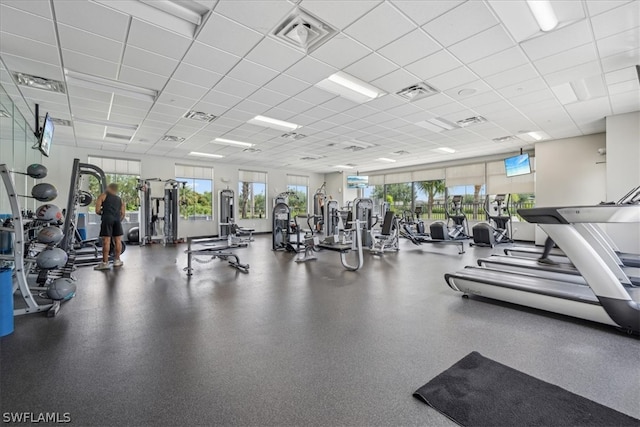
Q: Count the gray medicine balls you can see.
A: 6